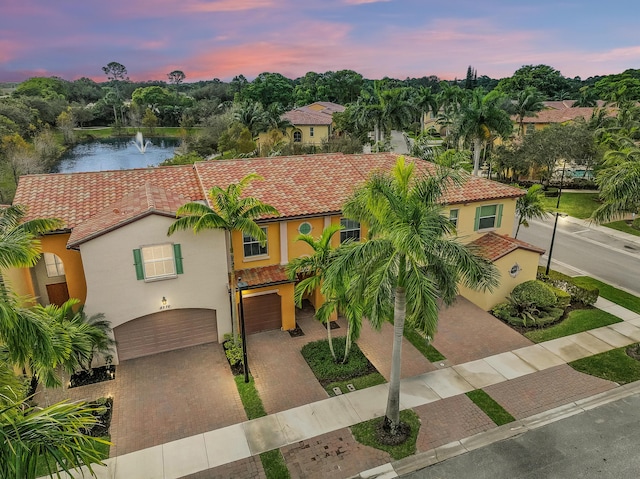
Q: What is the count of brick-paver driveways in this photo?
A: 4